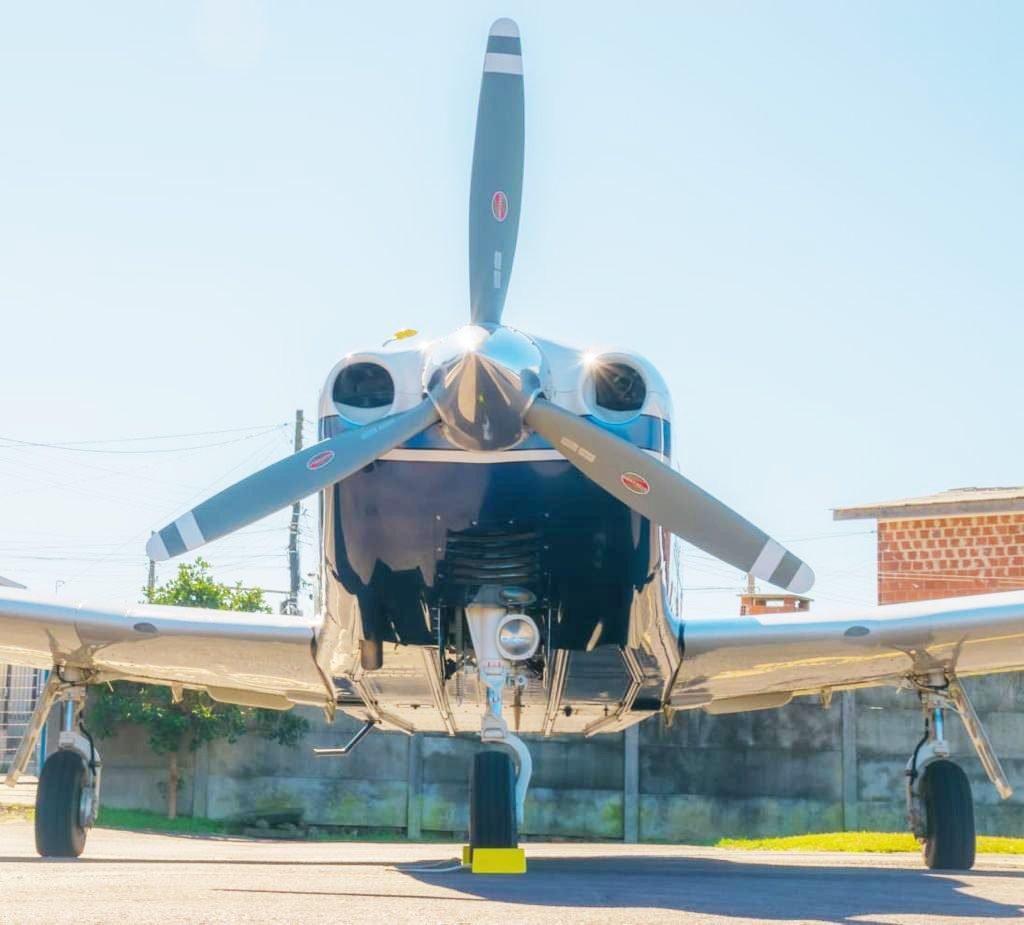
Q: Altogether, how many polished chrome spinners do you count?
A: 1